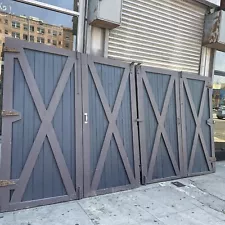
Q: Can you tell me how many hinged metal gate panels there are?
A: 4